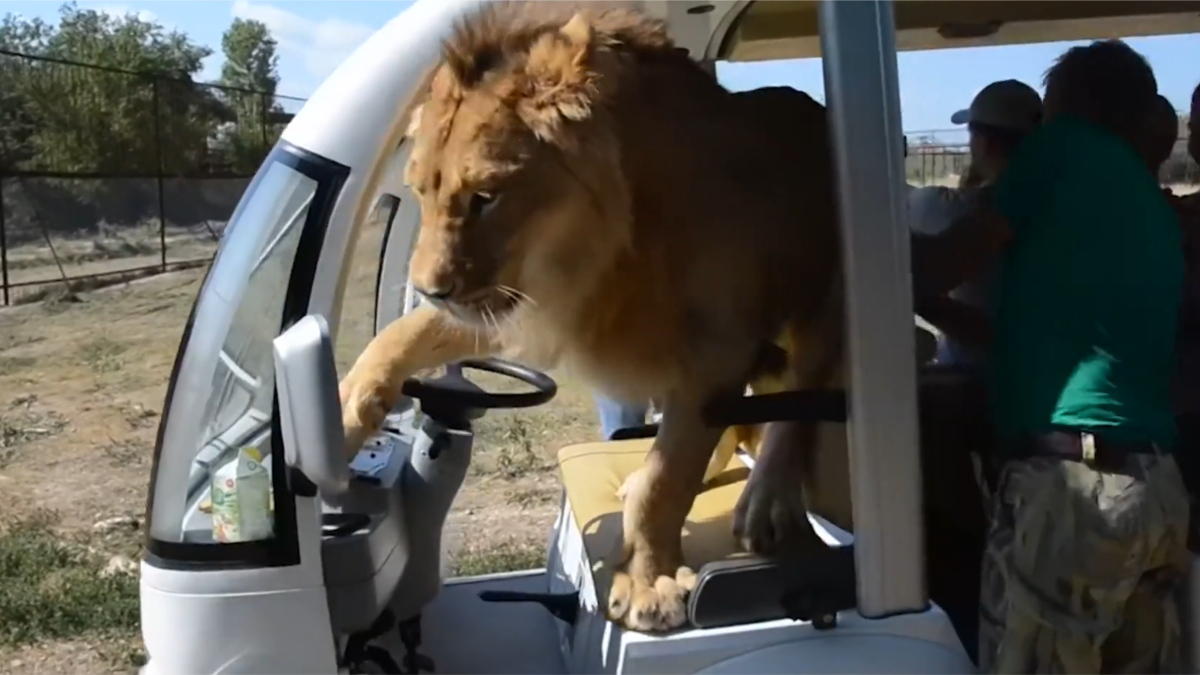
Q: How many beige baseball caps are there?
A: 1